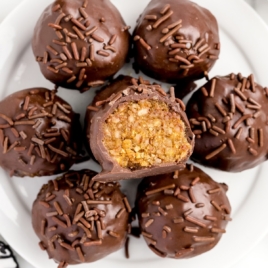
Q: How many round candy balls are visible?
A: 7